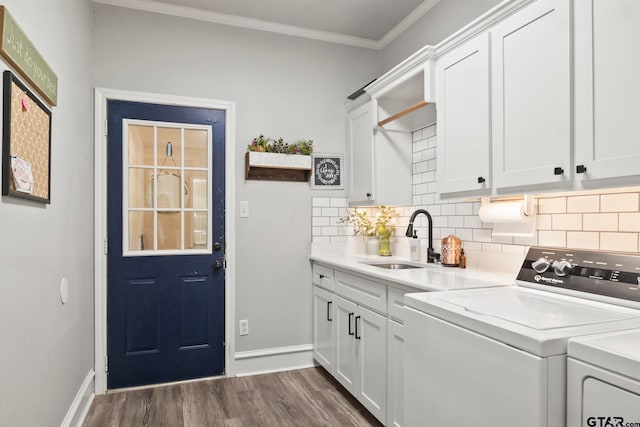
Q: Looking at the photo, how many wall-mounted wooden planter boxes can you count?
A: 1